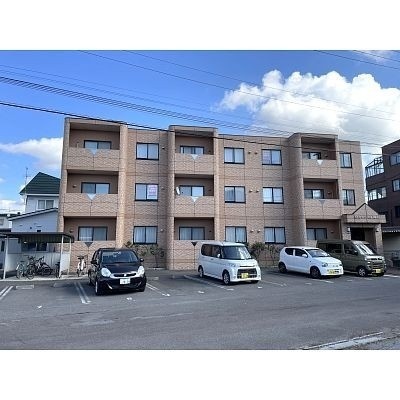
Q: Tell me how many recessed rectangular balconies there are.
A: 9